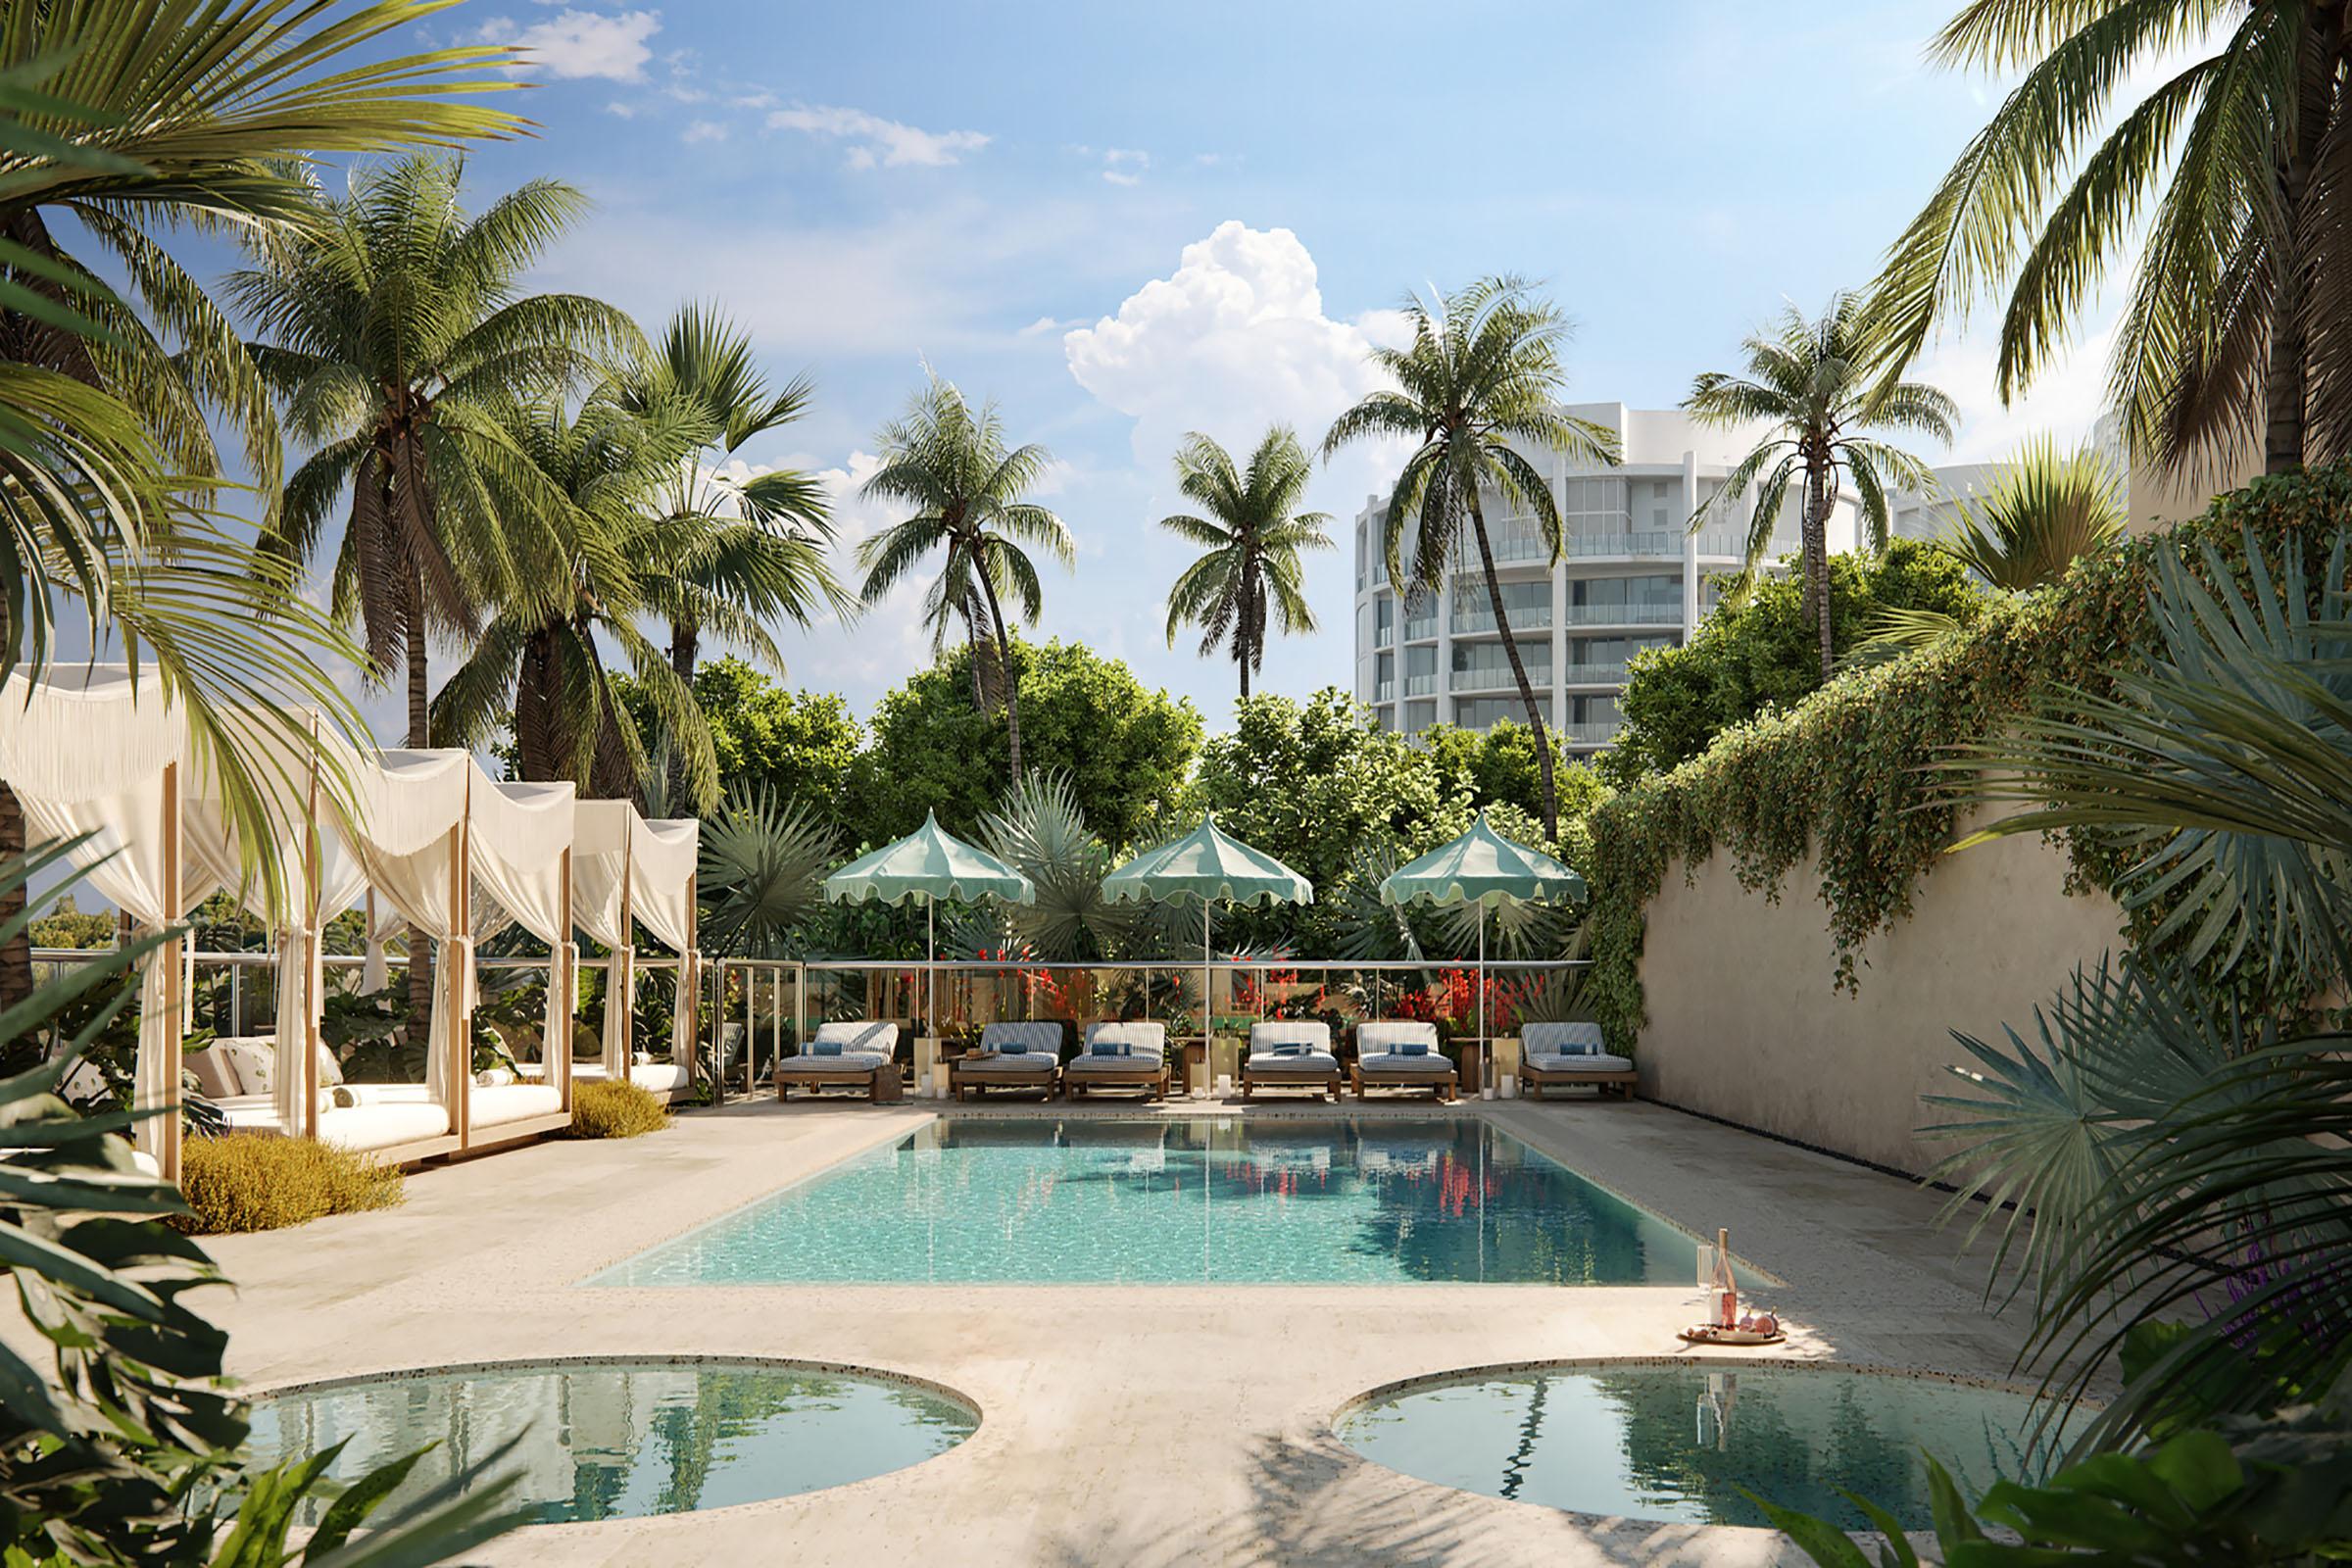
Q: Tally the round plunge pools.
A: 2